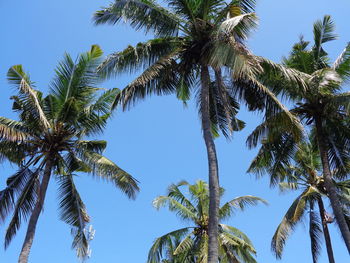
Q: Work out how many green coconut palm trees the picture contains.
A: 5